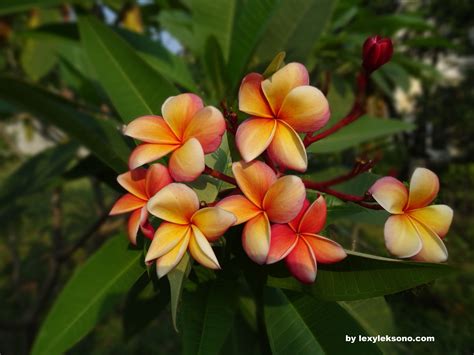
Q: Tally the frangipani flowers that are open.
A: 7